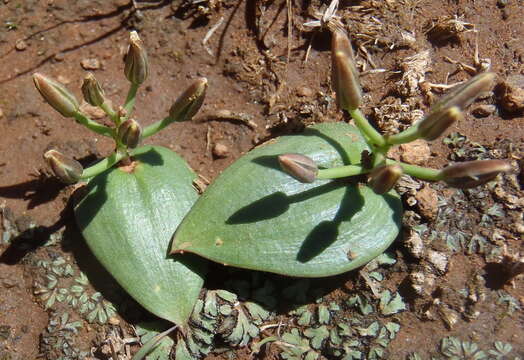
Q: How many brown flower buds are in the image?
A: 13